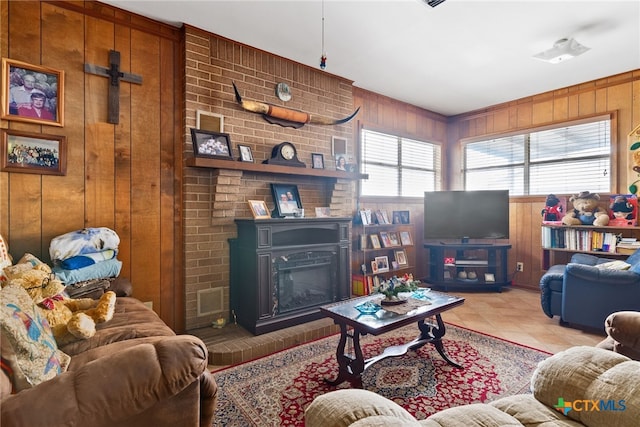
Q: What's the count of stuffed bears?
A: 2